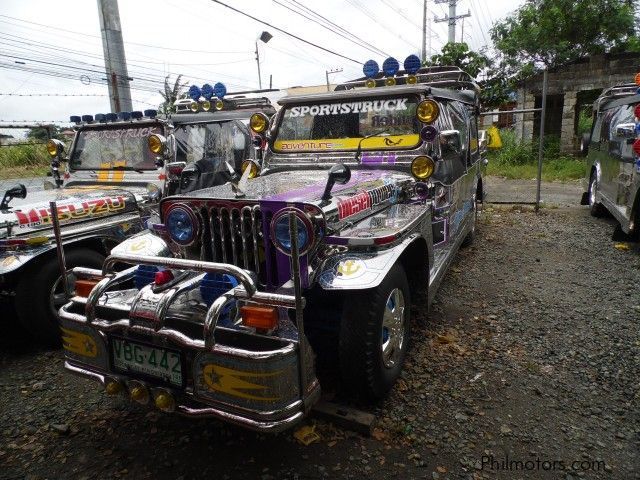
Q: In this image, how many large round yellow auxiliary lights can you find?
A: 6